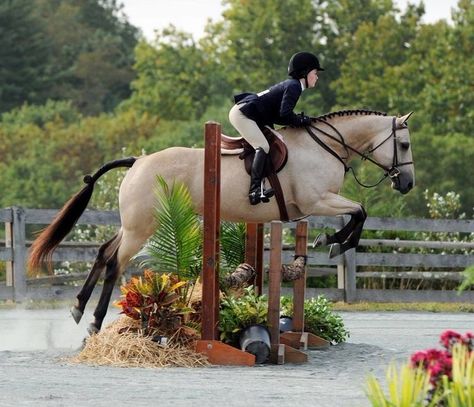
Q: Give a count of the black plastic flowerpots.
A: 2